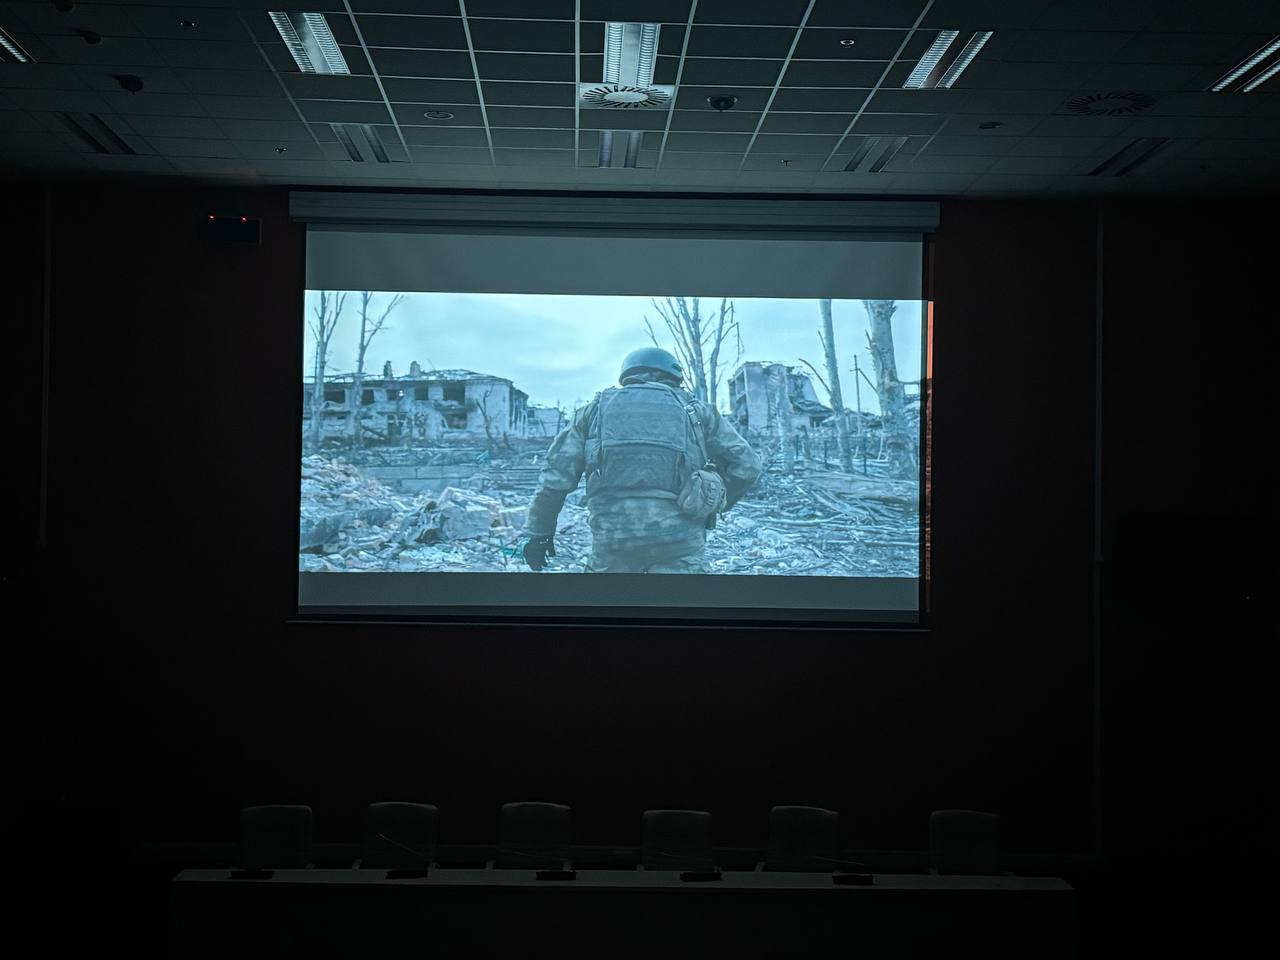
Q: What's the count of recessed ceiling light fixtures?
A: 10